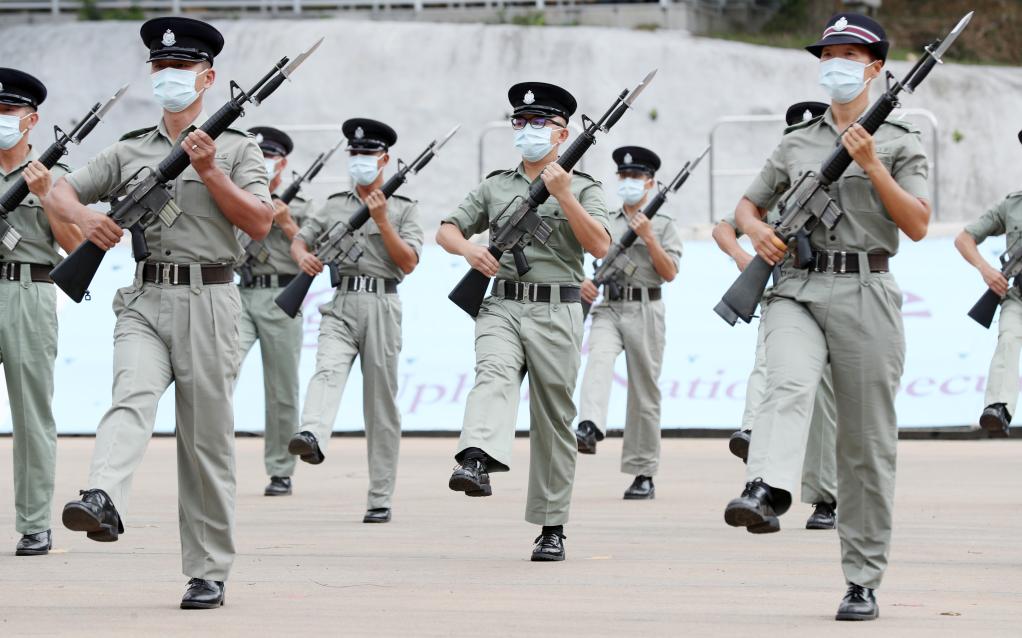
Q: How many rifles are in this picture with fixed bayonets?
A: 7